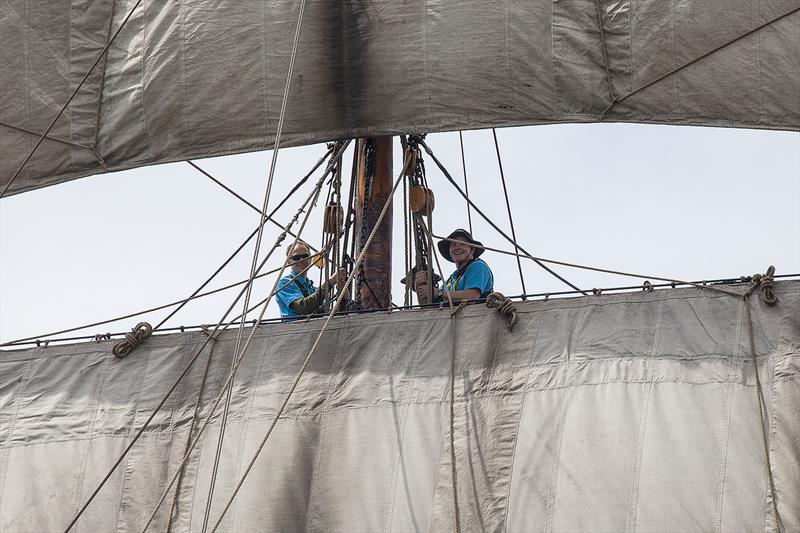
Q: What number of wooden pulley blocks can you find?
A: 3